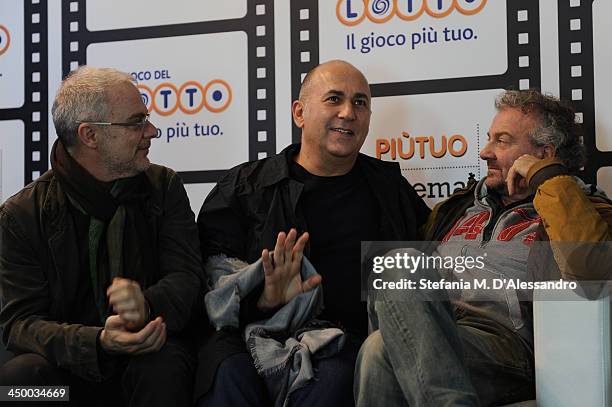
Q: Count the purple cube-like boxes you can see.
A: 0